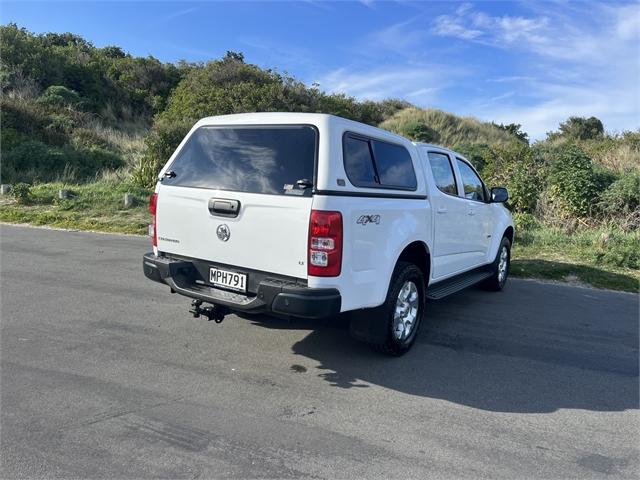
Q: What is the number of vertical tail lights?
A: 2